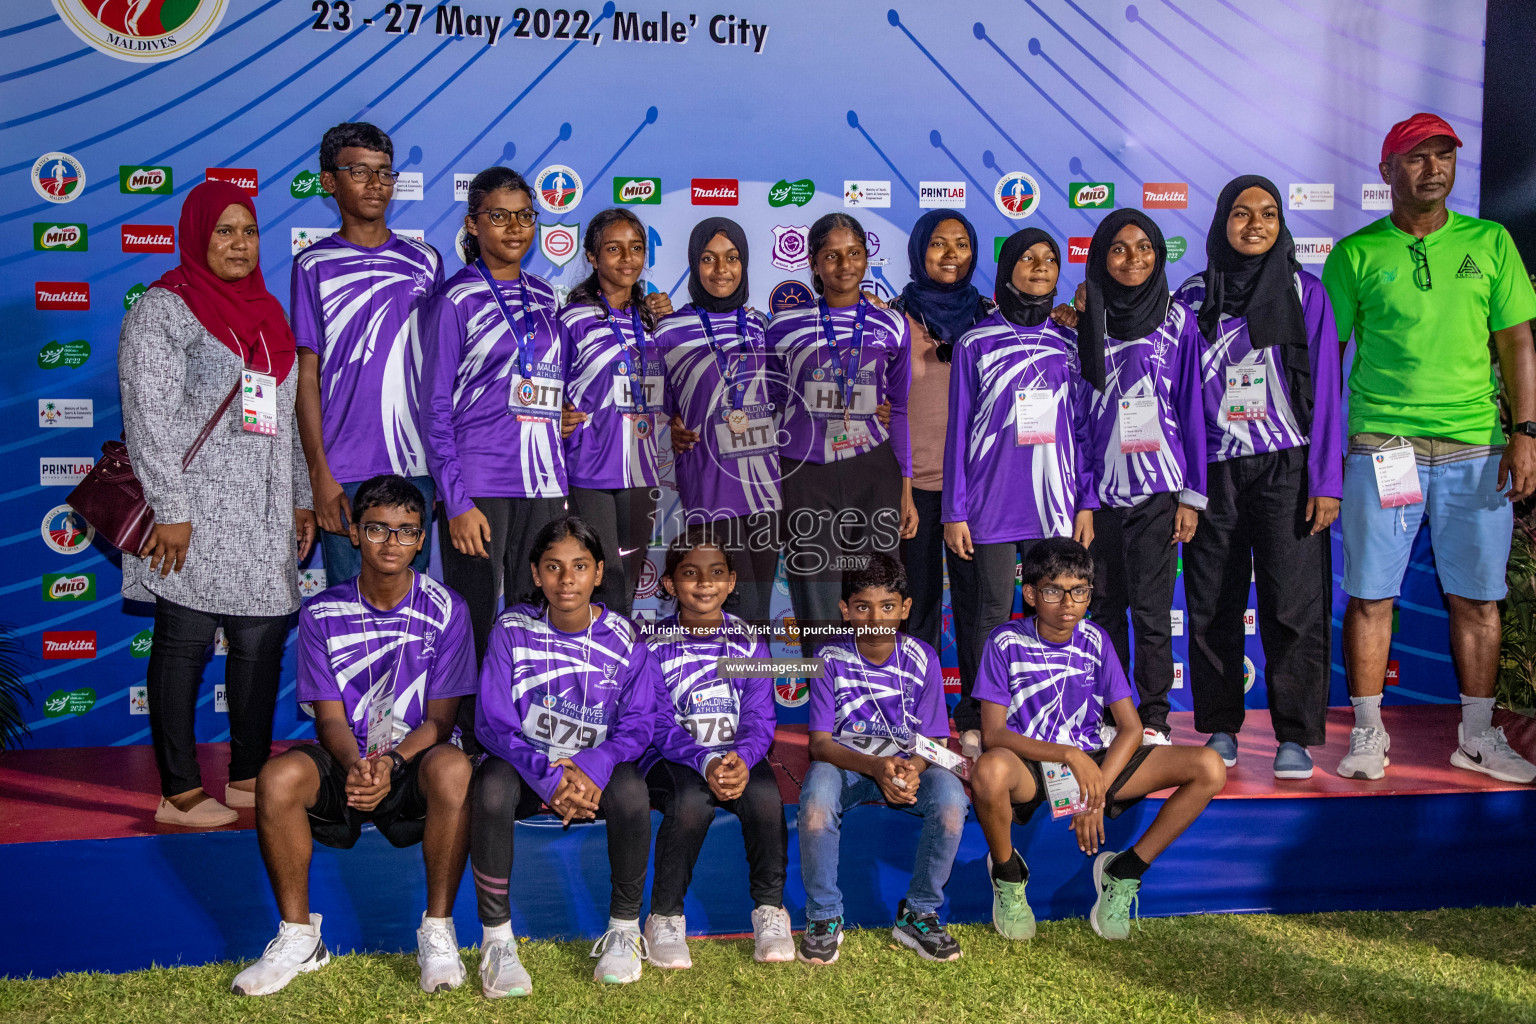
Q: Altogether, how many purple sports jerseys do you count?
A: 13